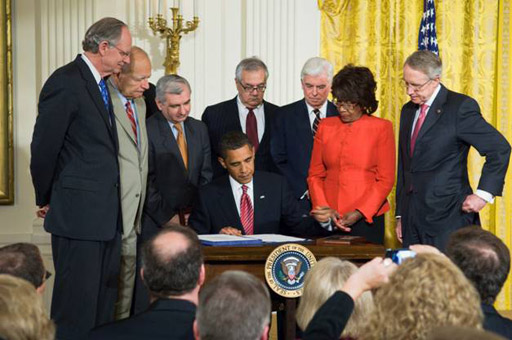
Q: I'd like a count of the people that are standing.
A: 7